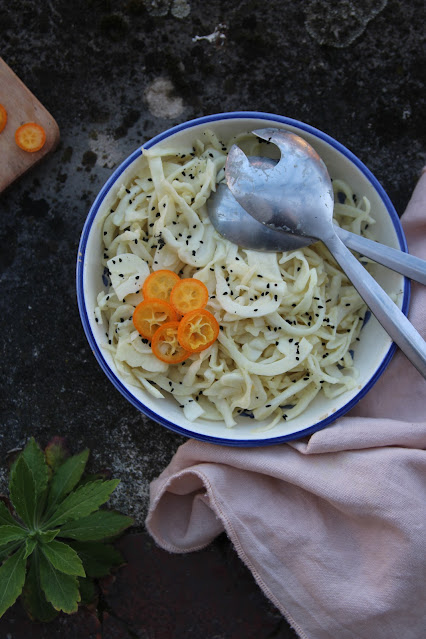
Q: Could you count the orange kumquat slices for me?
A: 7